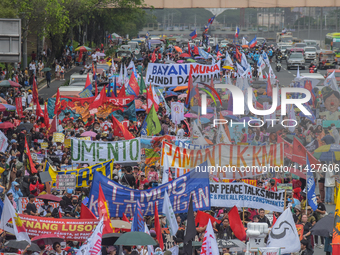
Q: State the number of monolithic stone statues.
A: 0